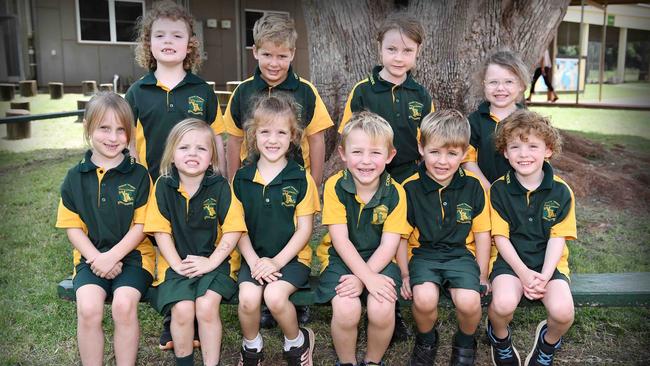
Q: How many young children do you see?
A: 10